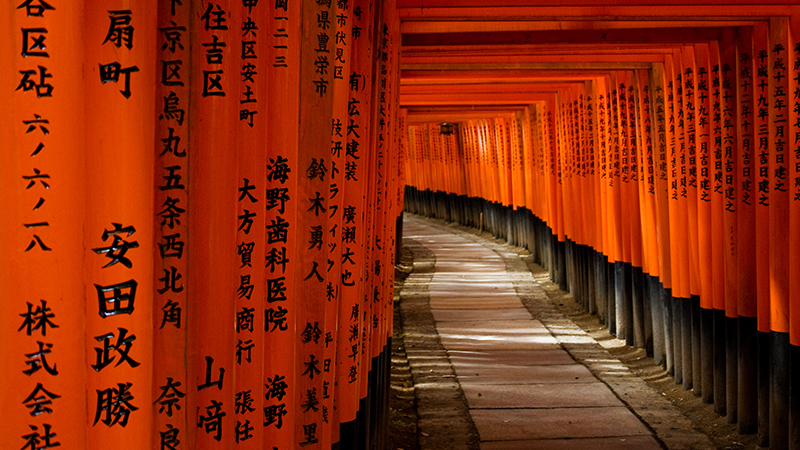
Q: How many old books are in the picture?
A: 0